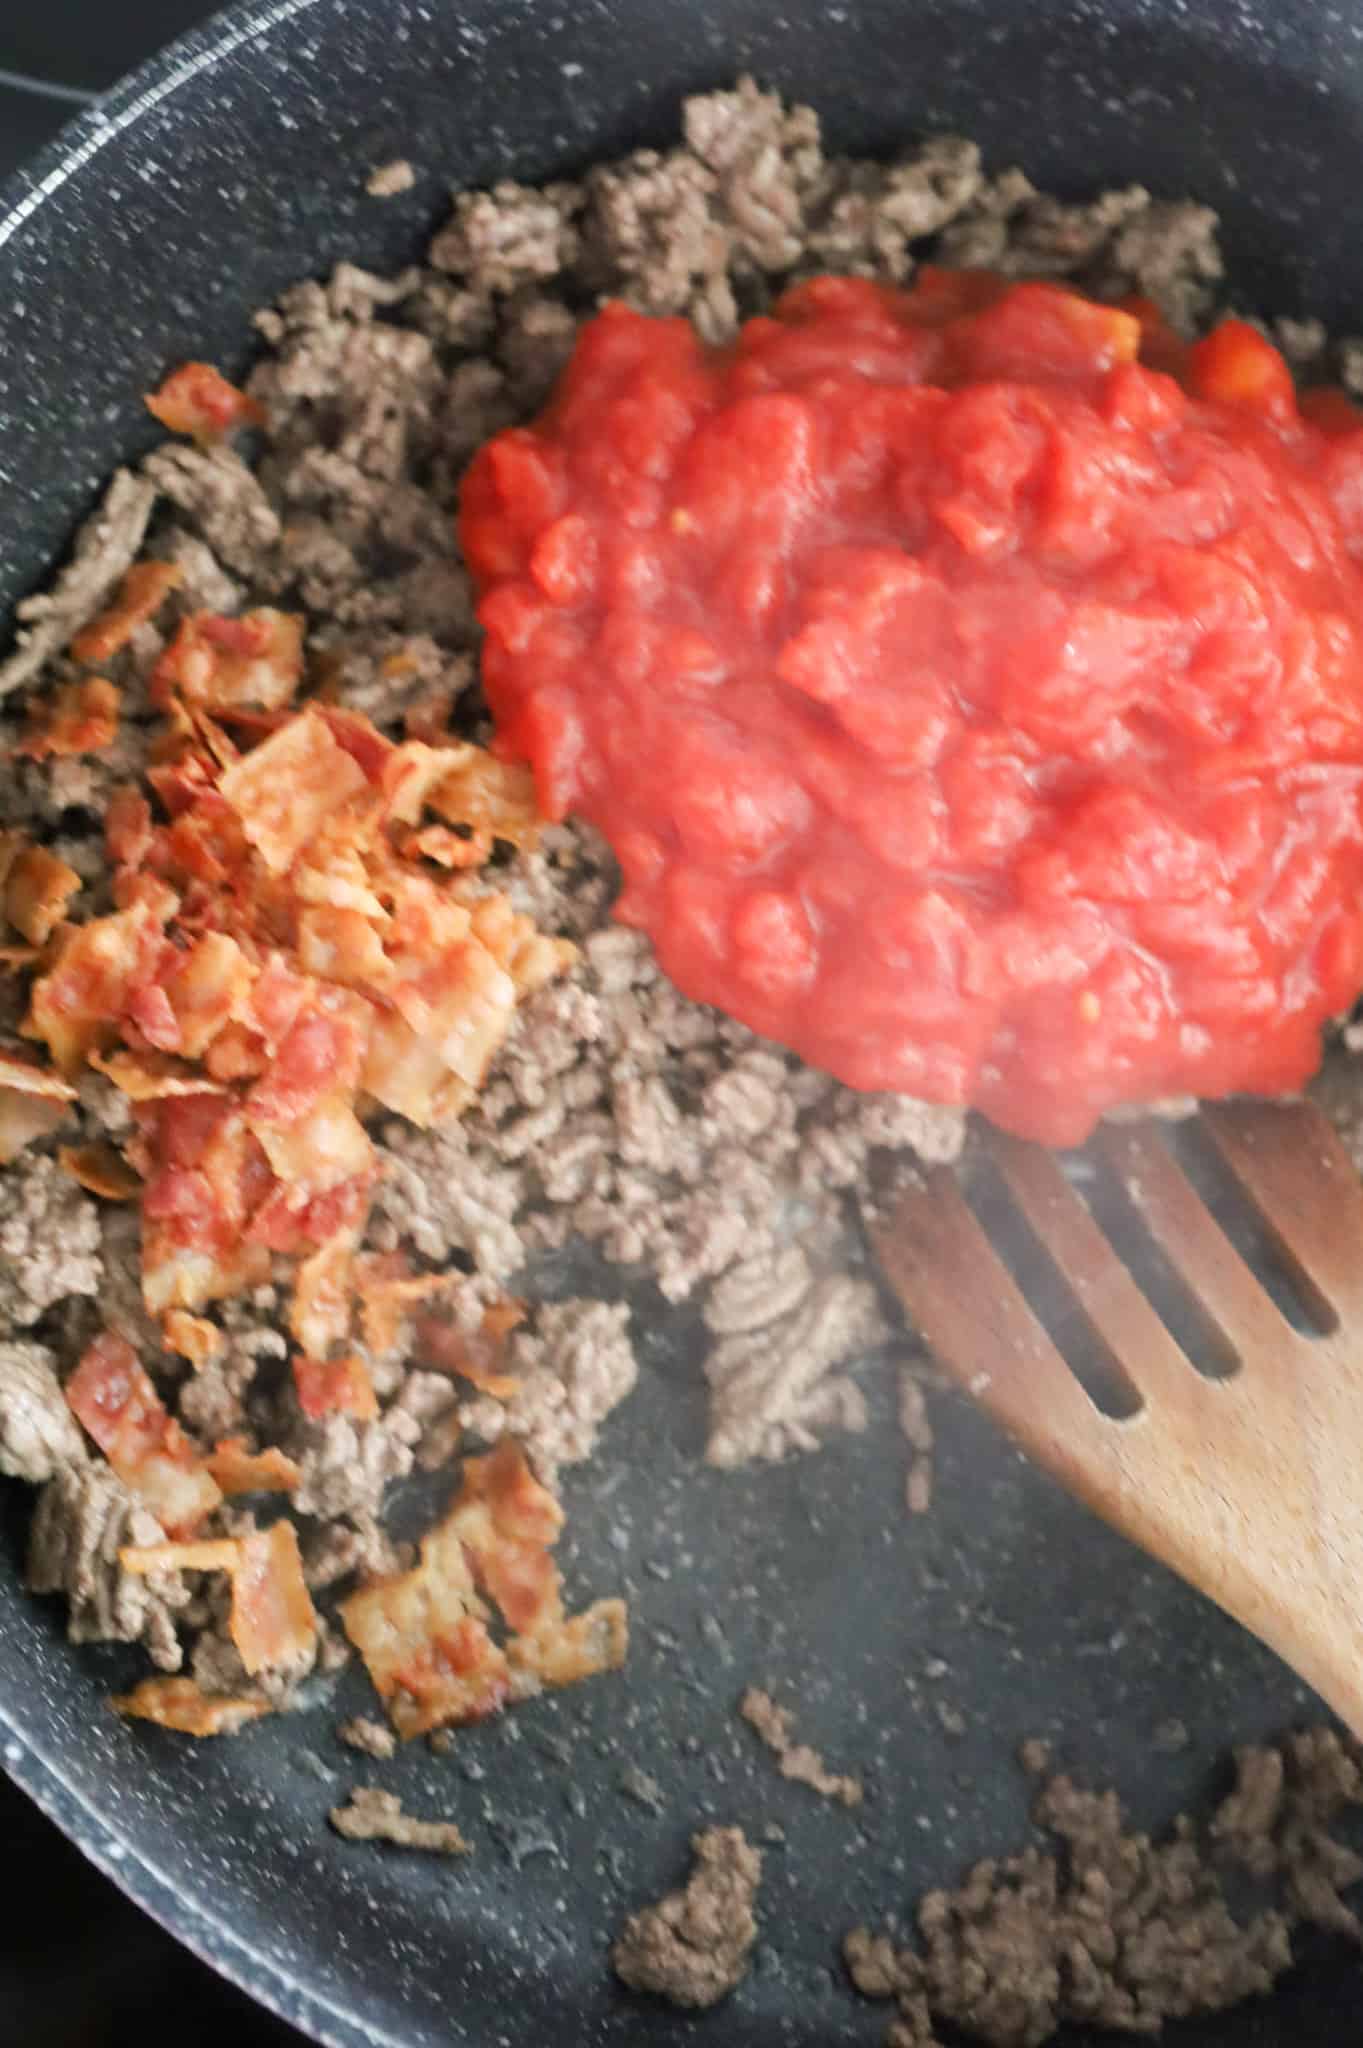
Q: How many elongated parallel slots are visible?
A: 3